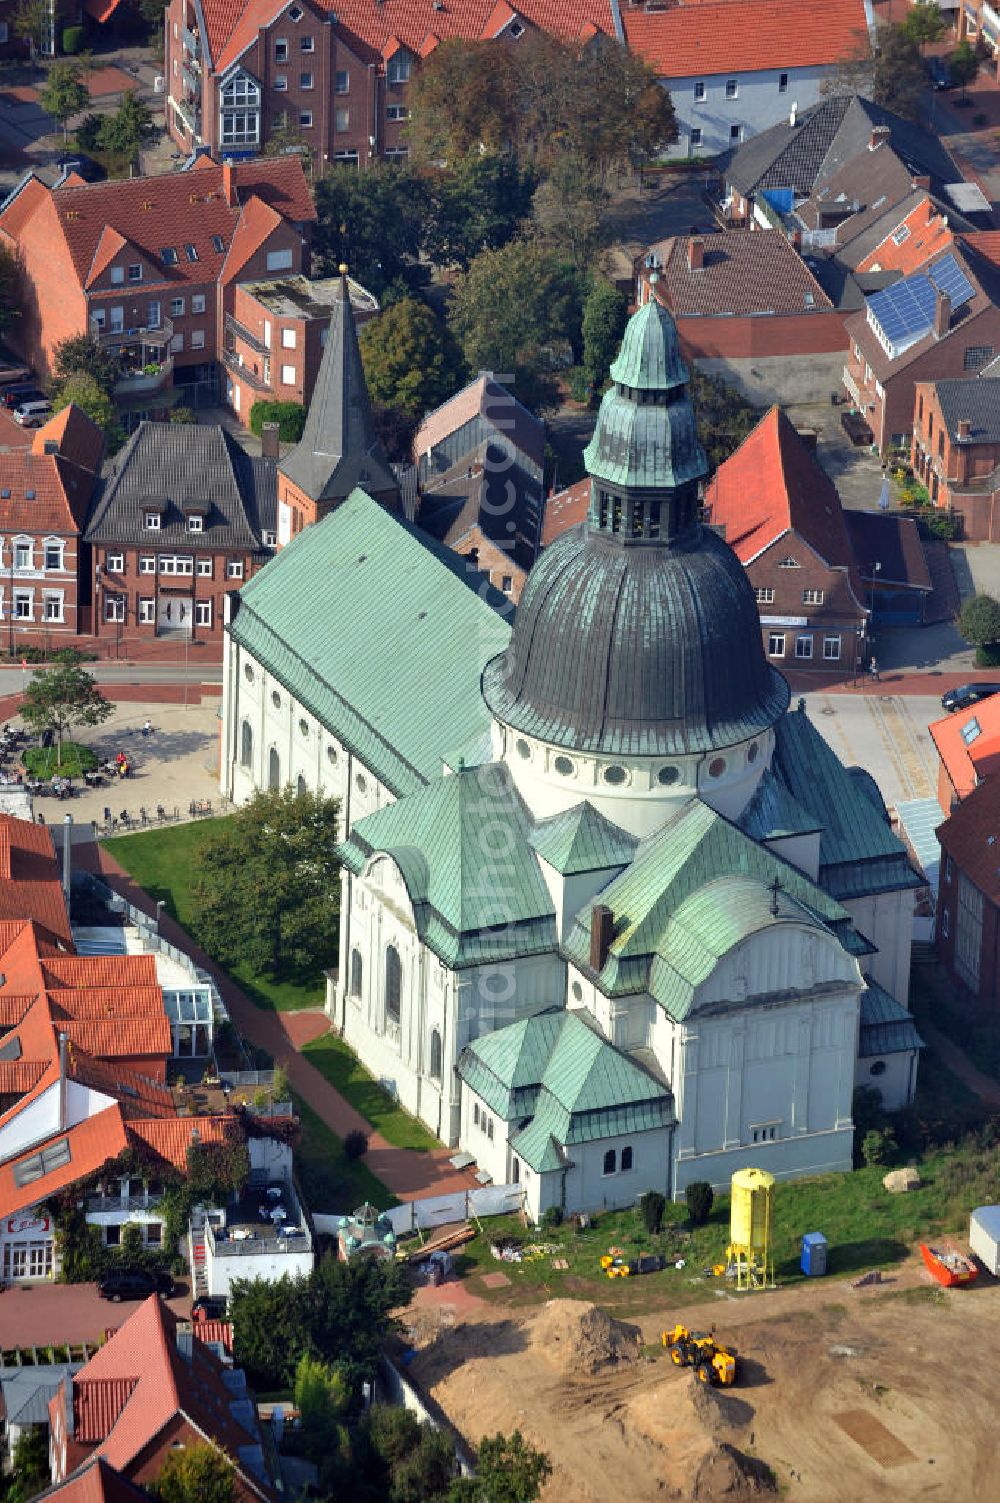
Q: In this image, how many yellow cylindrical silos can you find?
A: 1